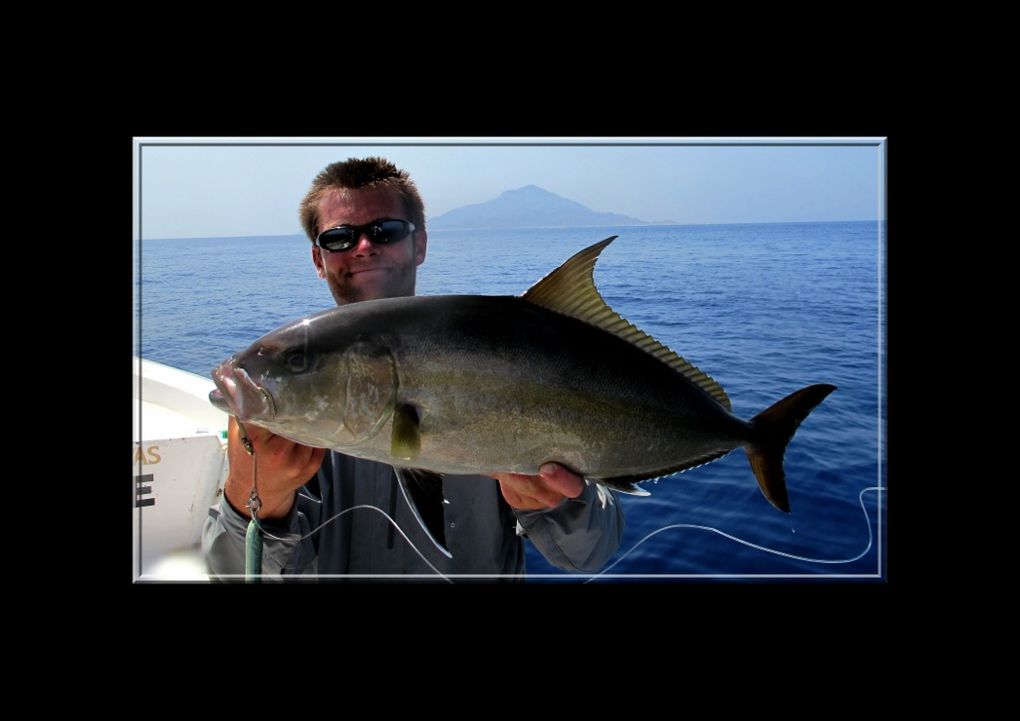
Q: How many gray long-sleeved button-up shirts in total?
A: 1